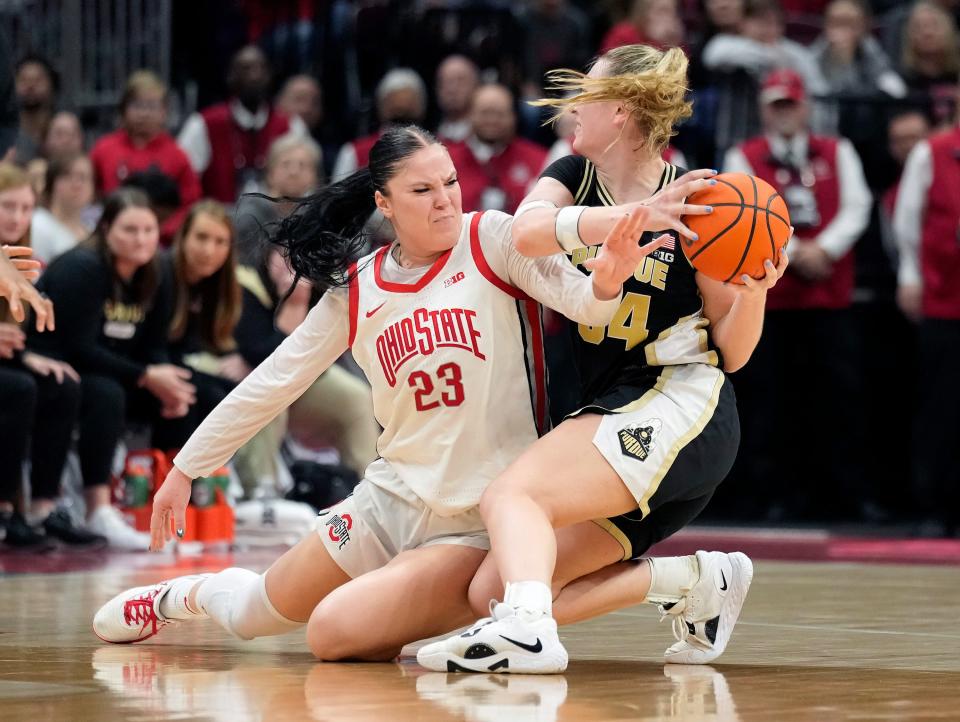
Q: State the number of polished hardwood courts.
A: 1